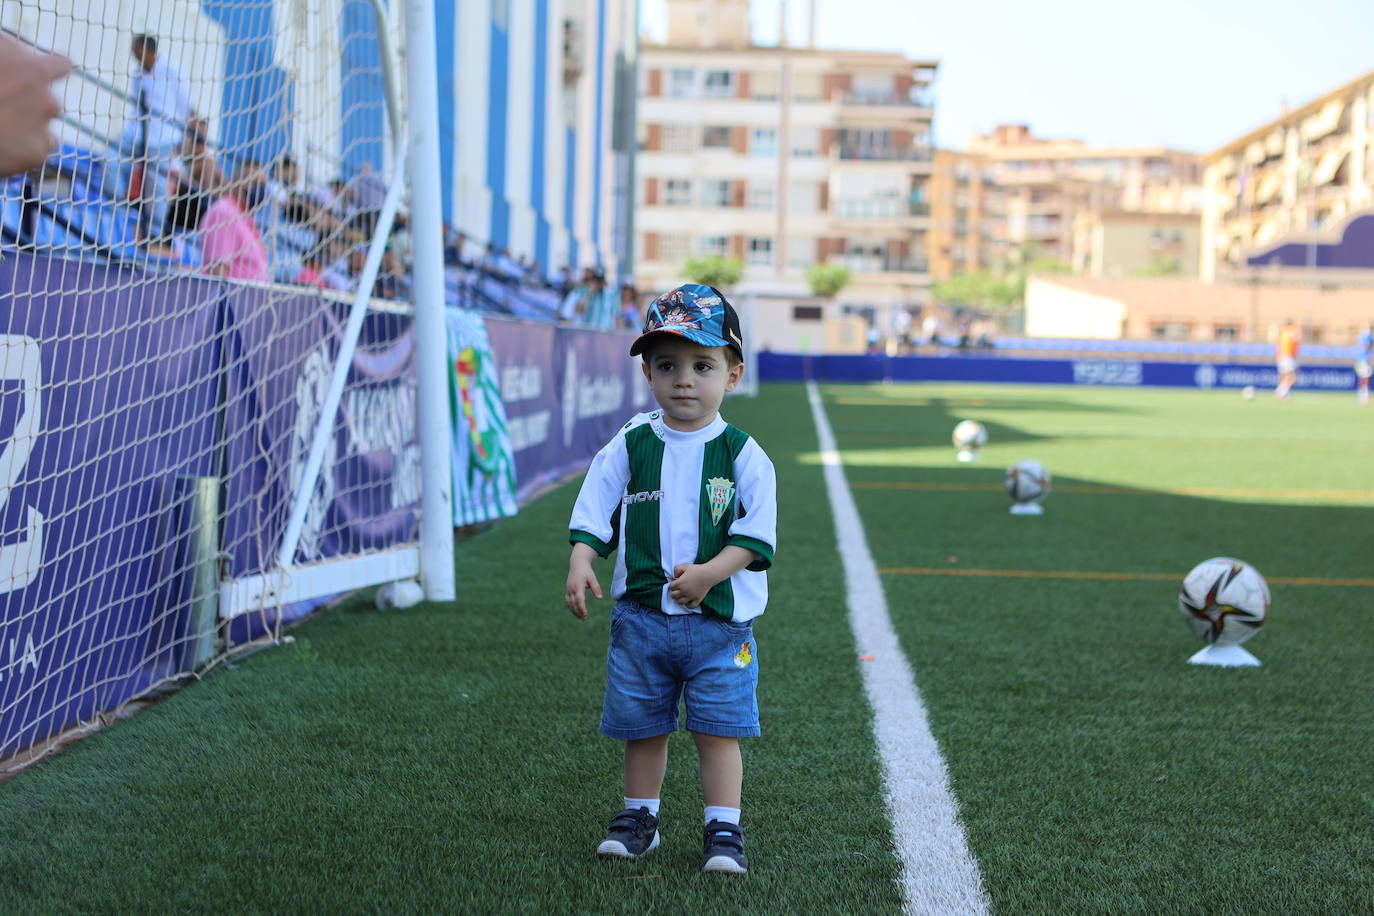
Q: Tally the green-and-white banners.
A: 1